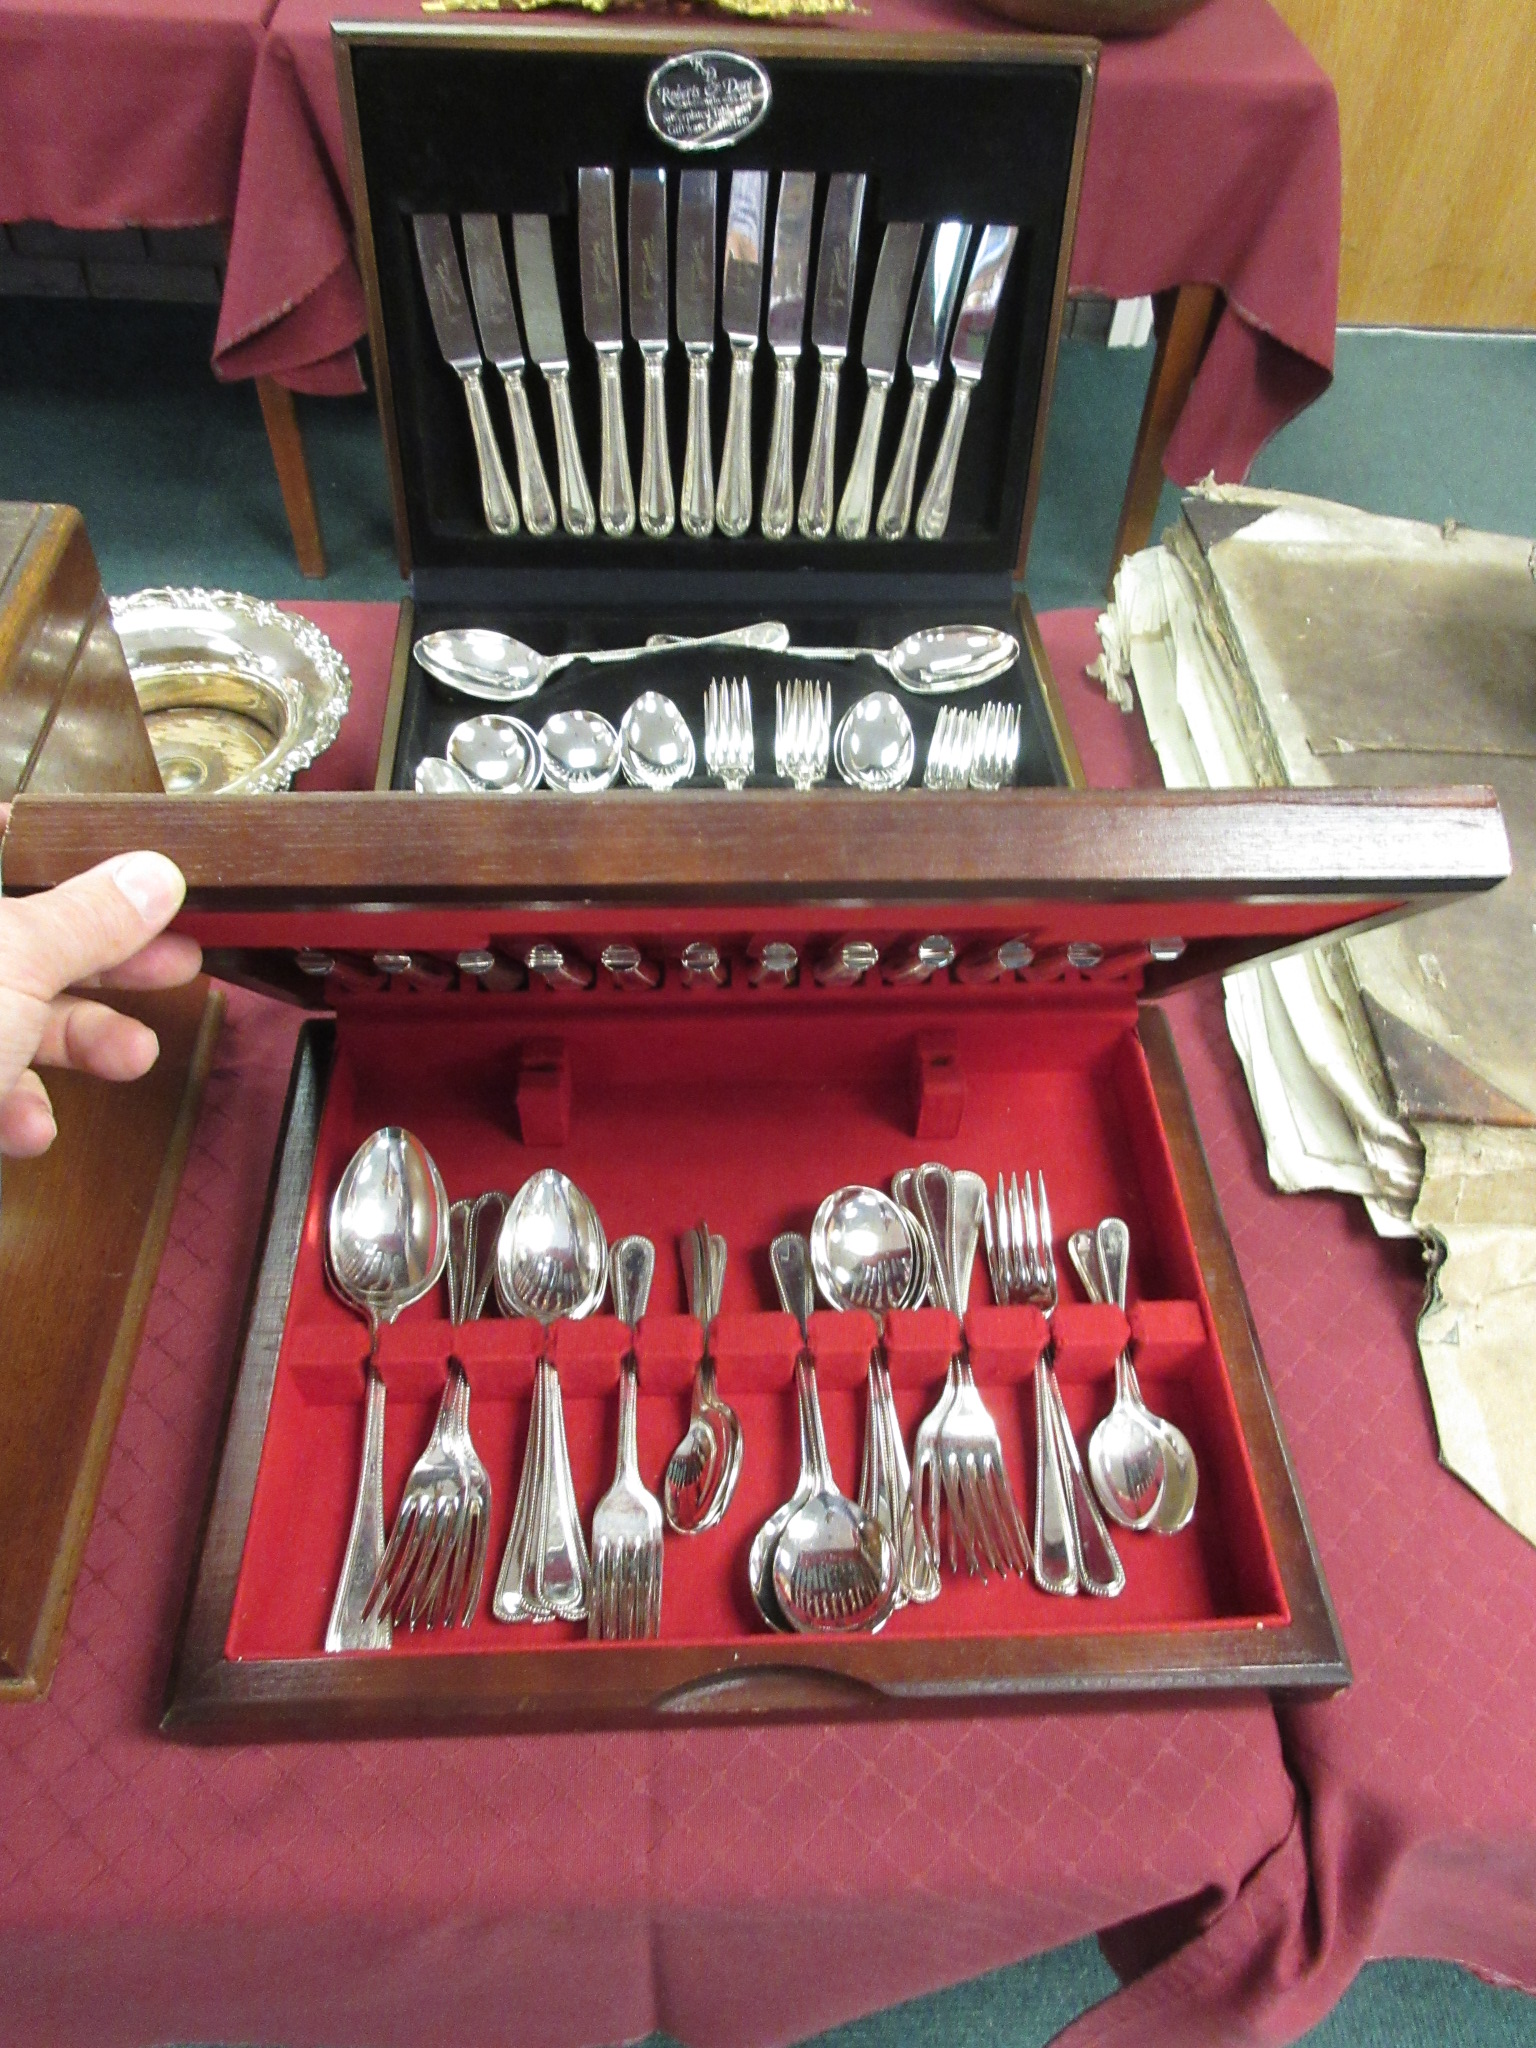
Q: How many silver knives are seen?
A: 12